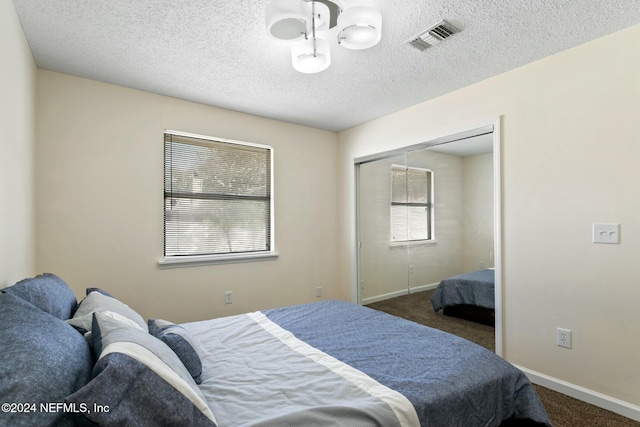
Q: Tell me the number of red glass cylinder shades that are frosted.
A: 0